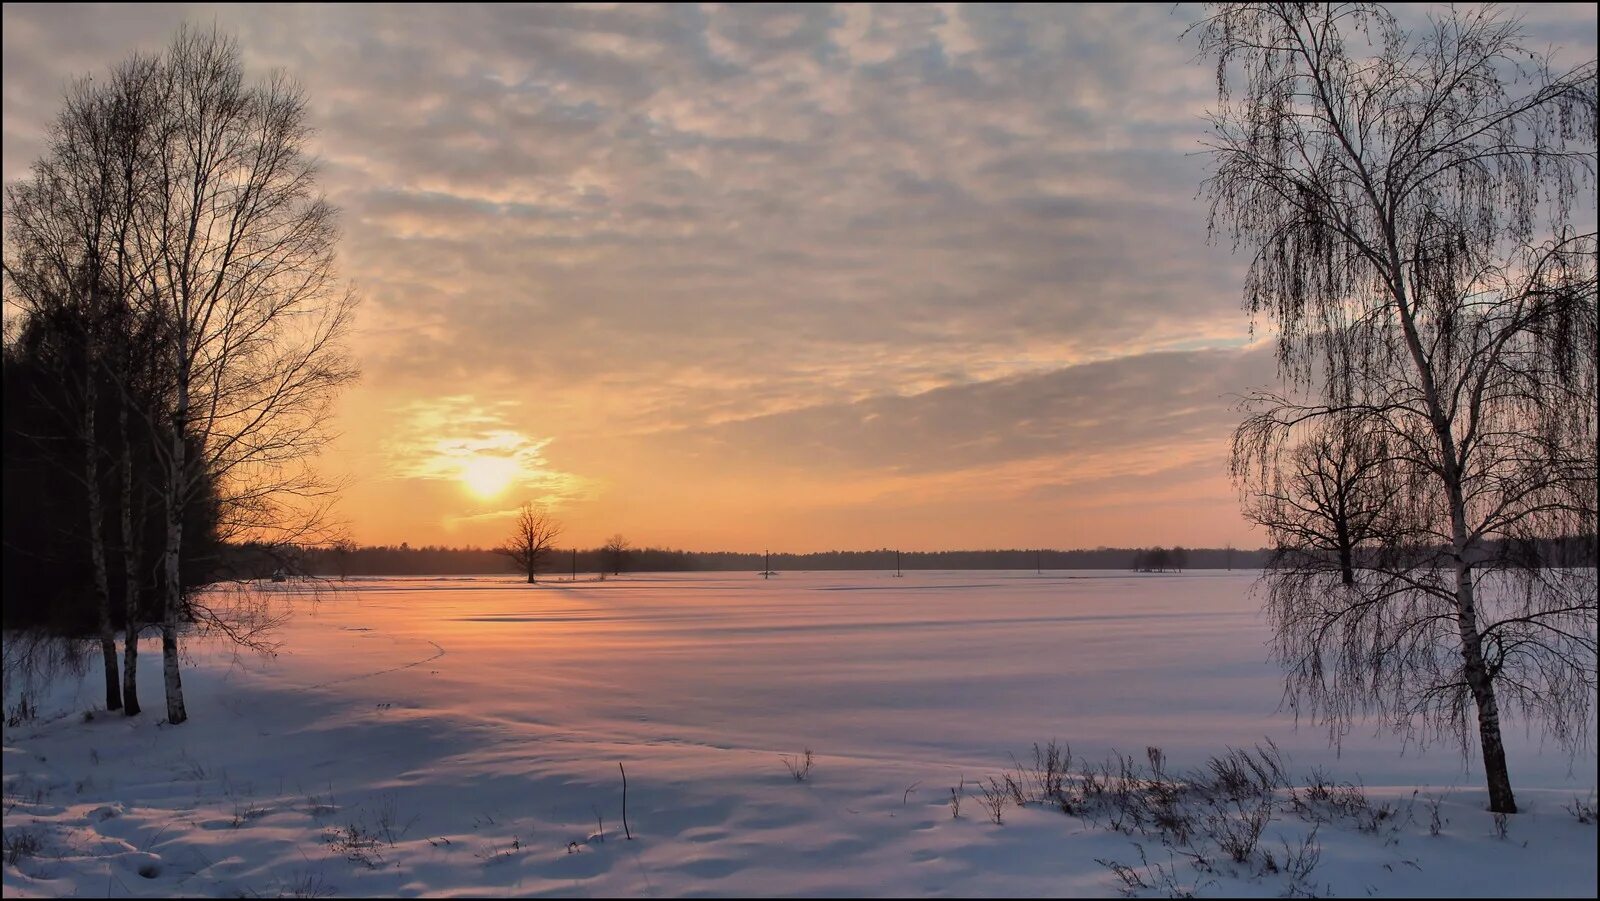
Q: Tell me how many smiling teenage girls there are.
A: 0